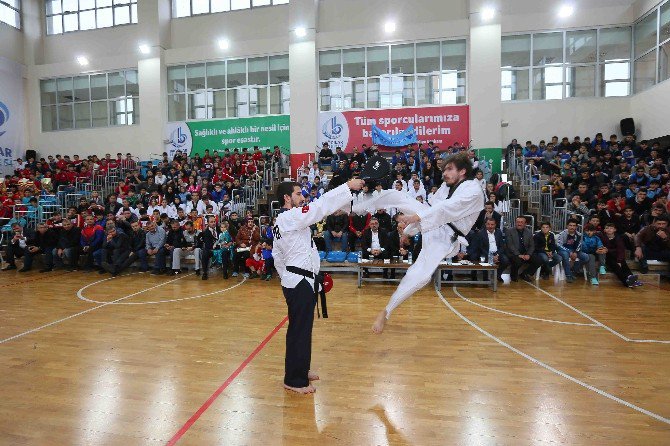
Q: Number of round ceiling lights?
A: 7